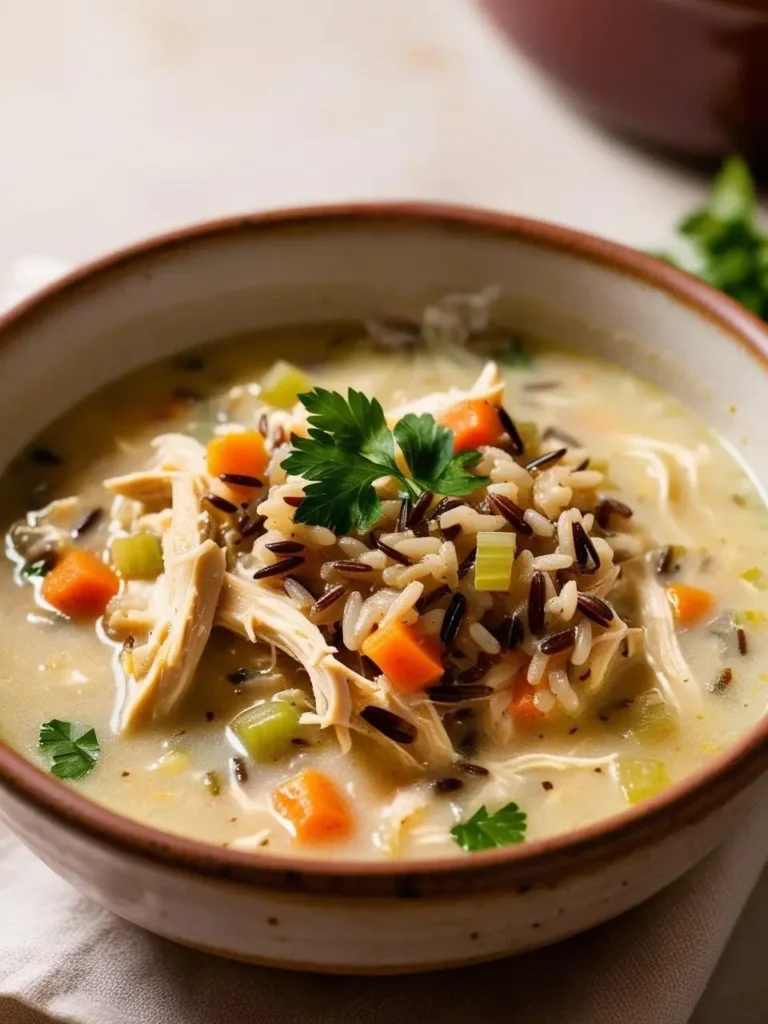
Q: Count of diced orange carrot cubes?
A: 7